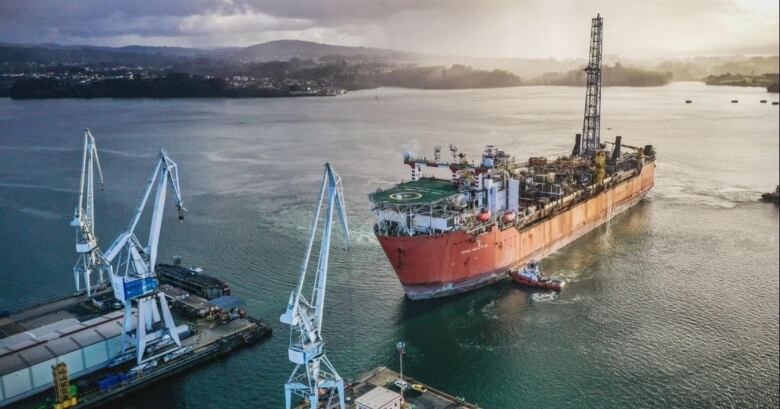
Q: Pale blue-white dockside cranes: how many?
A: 3